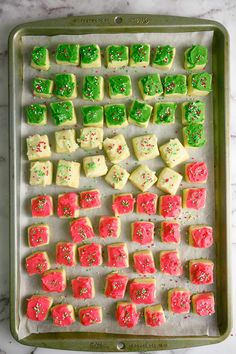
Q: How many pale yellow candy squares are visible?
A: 12